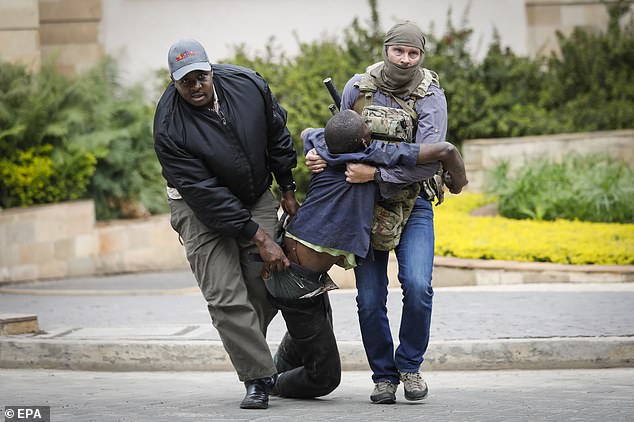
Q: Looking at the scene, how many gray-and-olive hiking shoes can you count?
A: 2